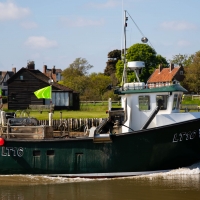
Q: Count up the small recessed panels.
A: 3